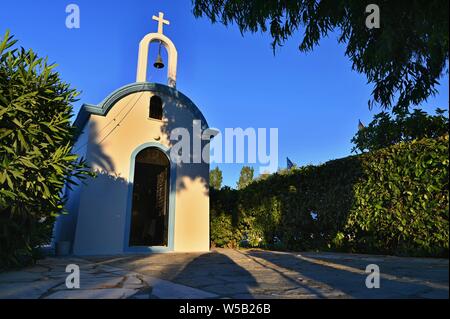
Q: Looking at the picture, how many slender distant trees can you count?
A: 2